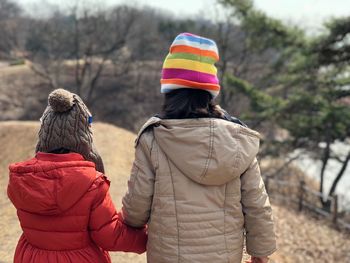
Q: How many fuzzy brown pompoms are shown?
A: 1